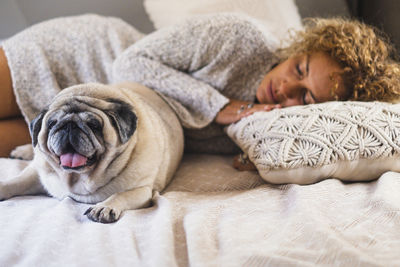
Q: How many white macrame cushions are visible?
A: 1